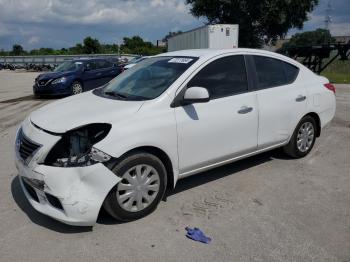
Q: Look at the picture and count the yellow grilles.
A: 0